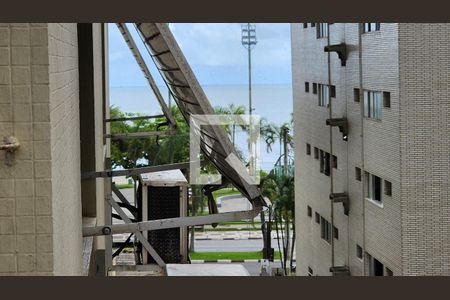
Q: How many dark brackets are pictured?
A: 4